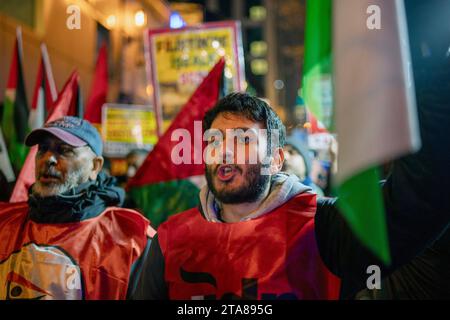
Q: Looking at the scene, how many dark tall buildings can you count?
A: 1